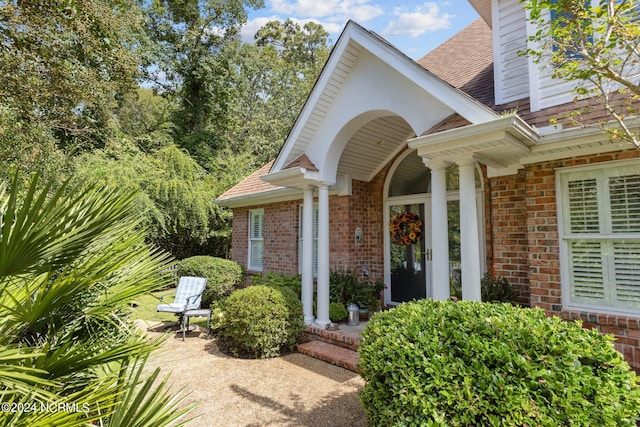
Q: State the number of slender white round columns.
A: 4